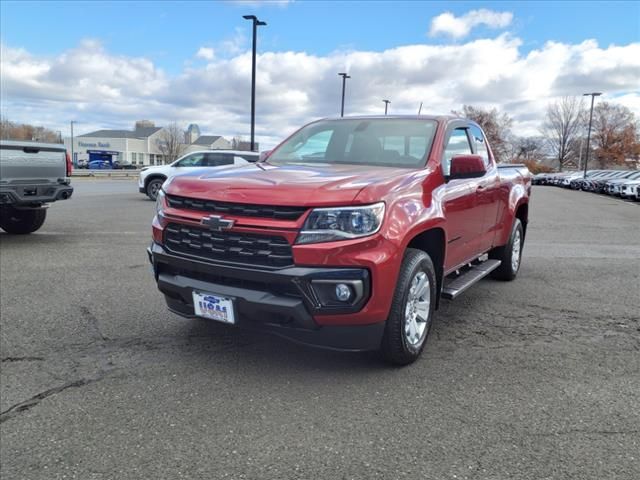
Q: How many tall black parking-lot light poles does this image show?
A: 4